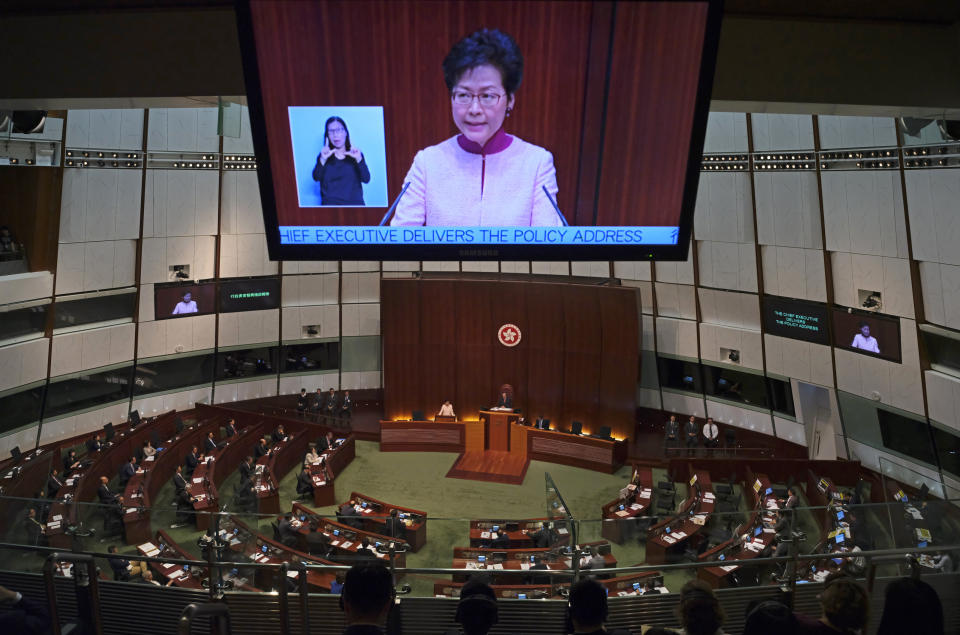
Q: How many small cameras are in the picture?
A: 4